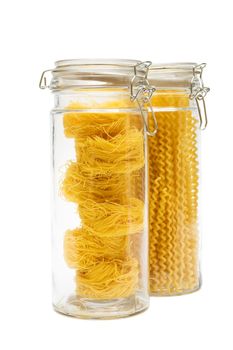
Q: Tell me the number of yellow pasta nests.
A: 6